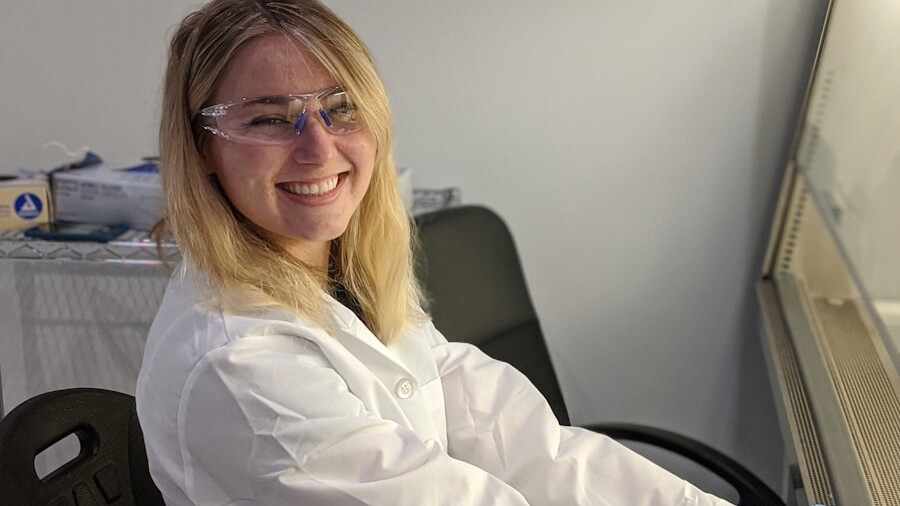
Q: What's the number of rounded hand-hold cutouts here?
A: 1